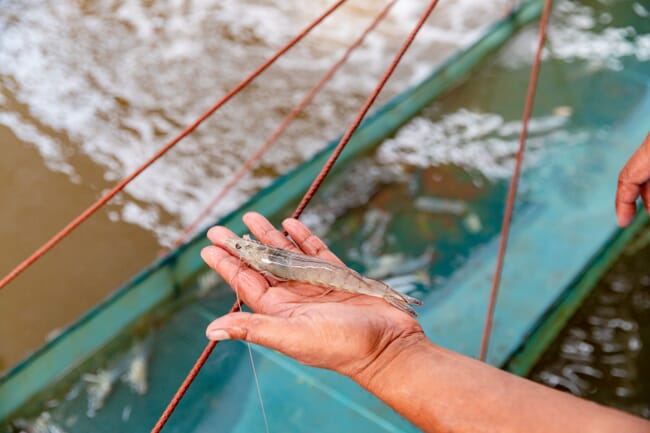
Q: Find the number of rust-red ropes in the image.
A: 4